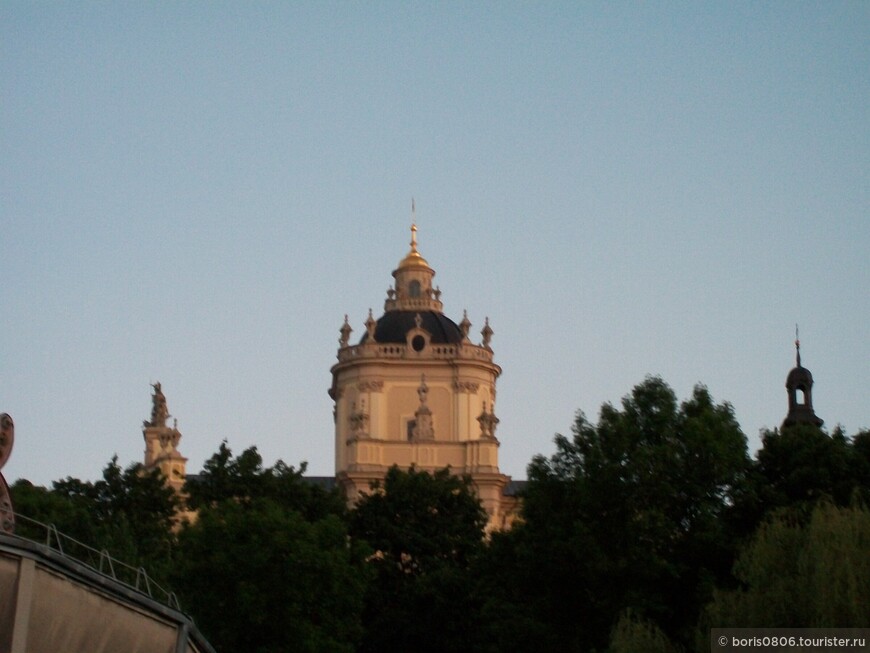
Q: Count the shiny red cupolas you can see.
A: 0